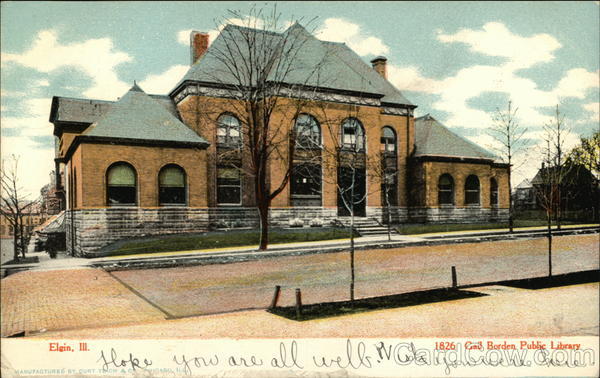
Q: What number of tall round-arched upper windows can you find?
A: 4